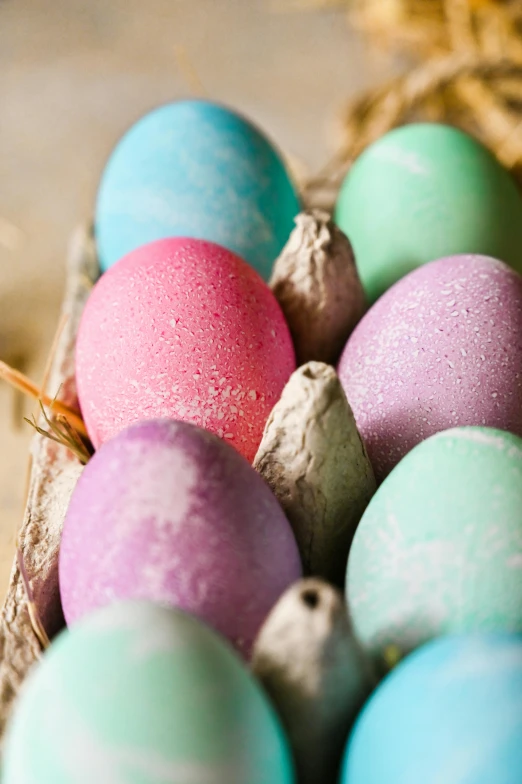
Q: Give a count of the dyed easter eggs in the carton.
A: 8